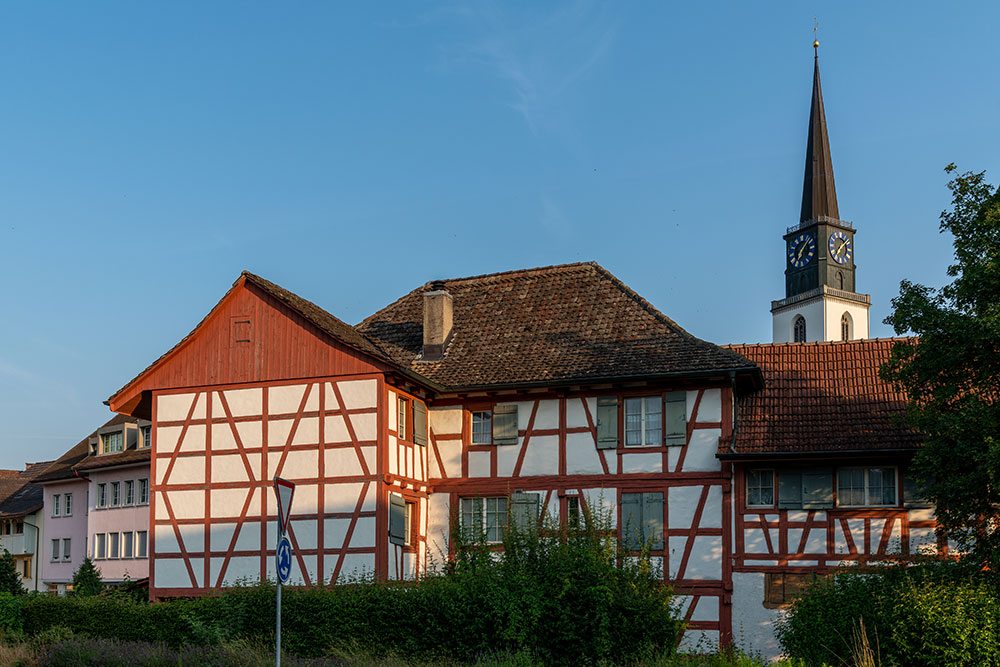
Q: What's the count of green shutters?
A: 11